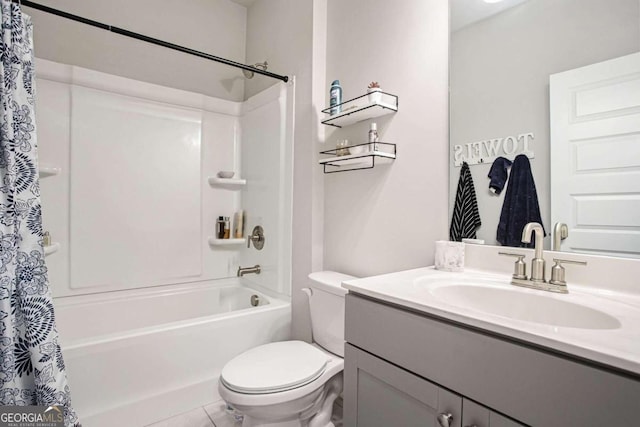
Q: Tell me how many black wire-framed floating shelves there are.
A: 2